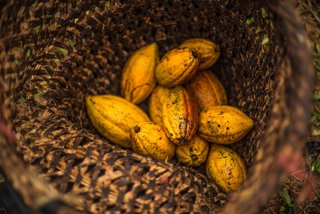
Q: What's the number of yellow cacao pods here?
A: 11